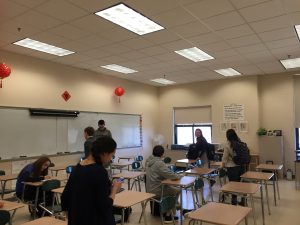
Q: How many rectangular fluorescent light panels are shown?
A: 8